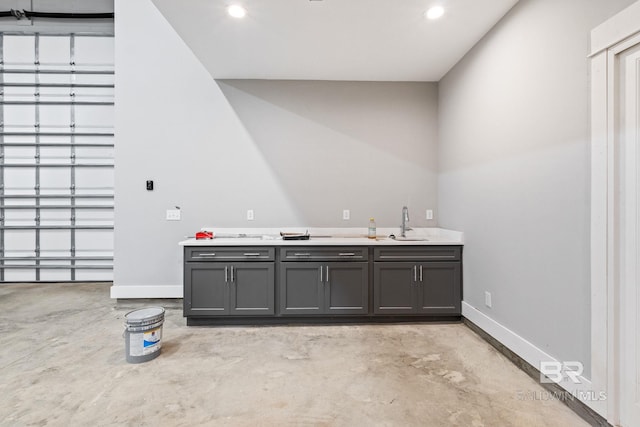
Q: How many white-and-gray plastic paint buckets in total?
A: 1